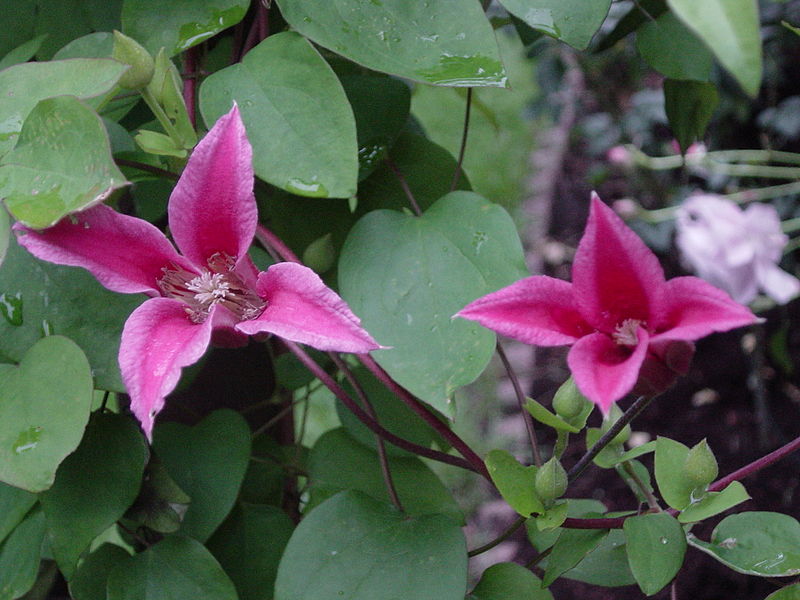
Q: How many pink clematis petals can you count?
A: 8